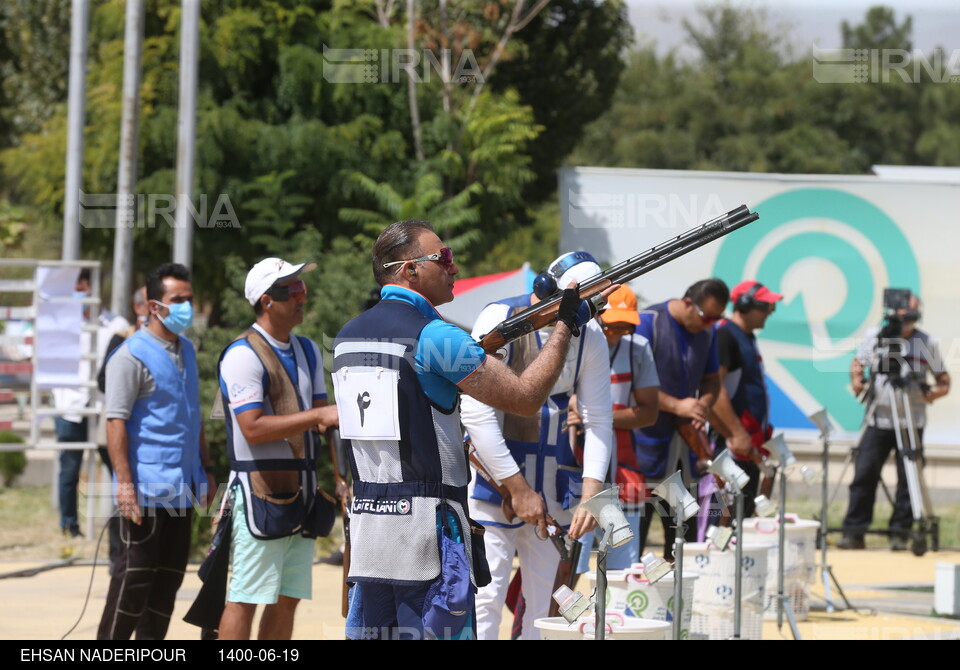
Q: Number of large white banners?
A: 1